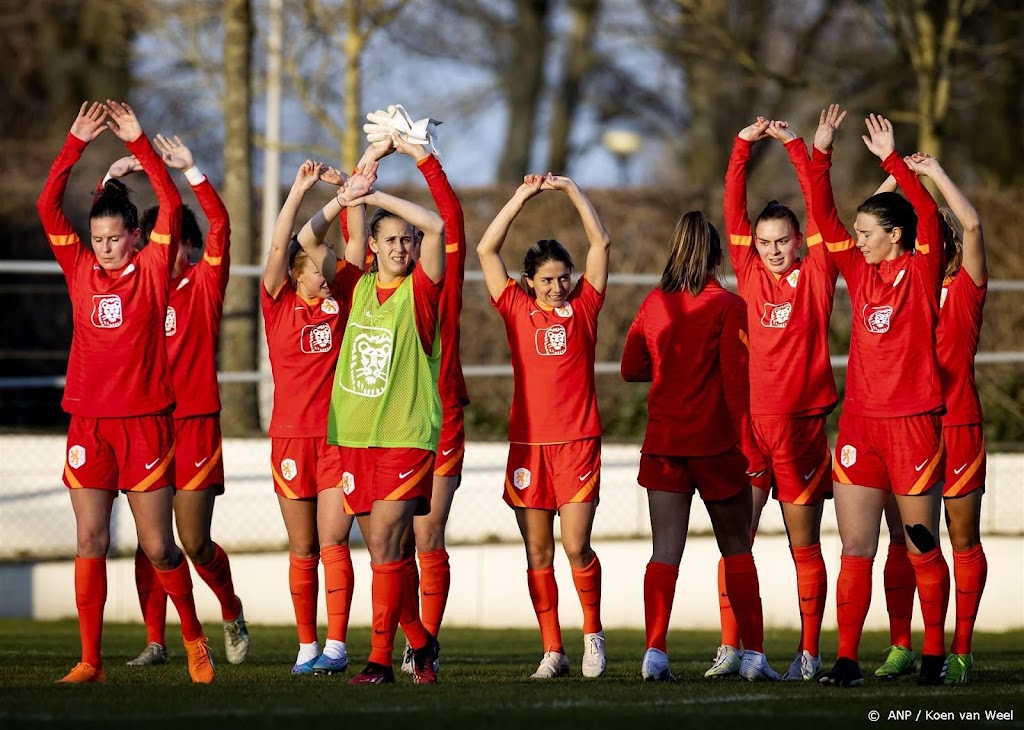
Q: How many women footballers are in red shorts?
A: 10